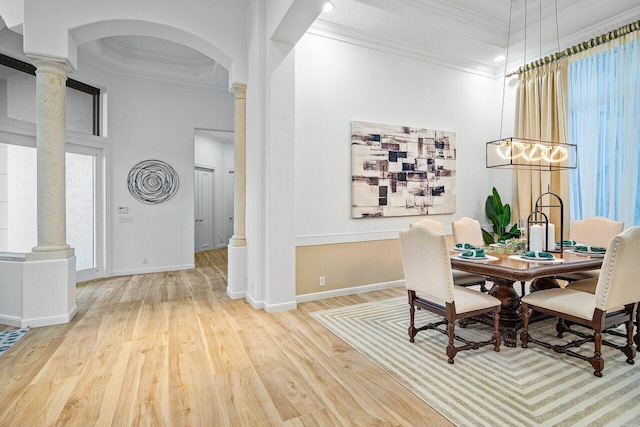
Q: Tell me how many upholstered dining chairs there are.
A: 6